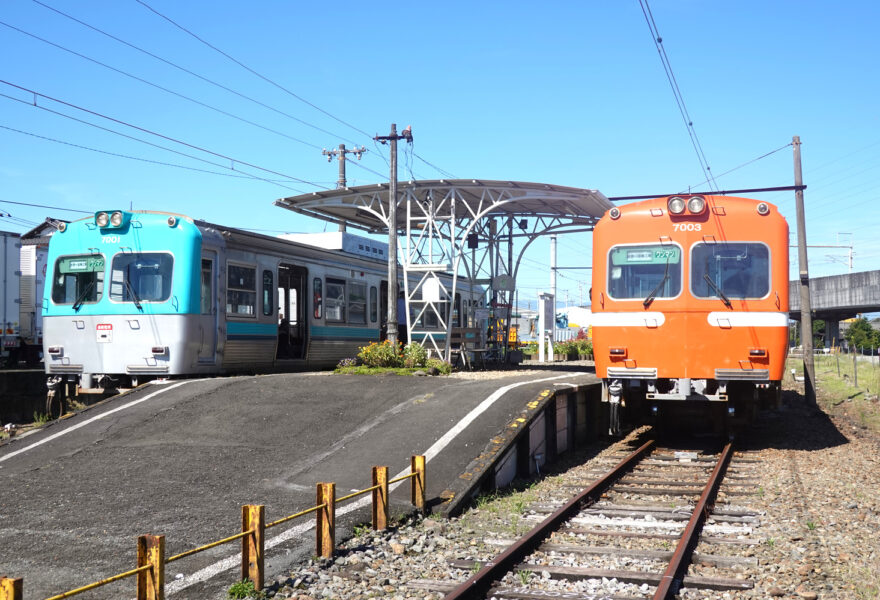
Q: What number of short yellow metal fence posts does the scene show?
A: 6